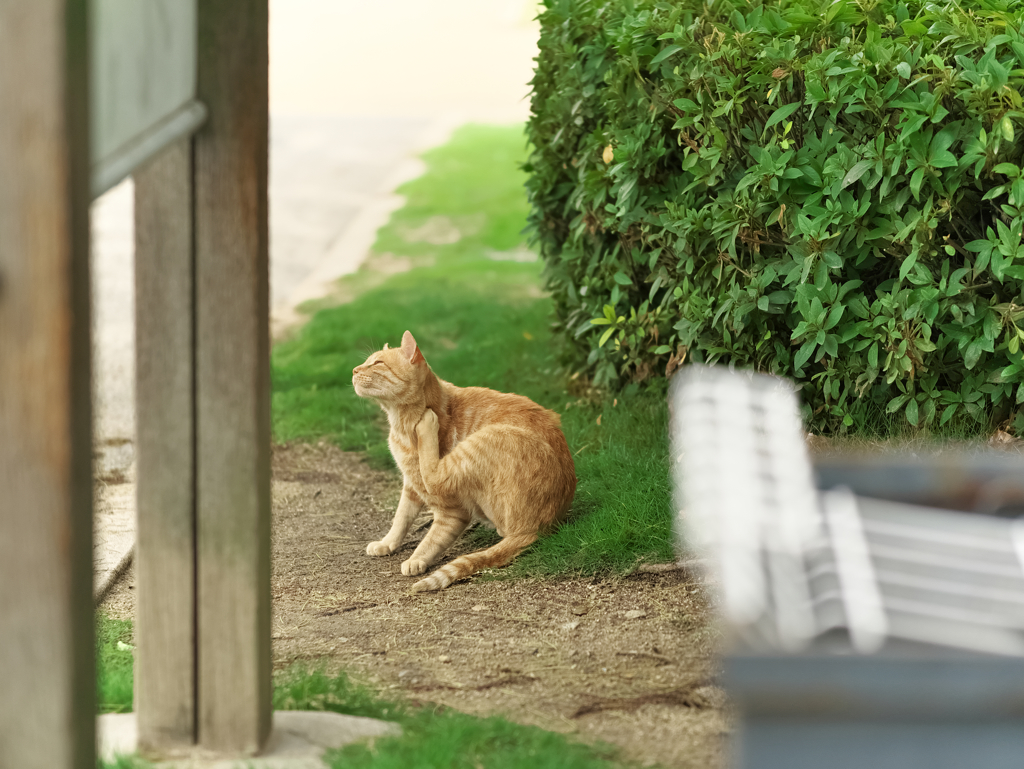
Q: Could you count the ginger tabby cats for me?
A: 1